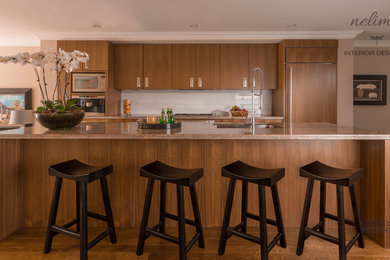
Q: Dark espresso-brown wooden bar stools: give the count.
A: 4